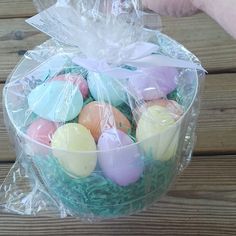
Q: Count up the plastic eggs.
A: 10